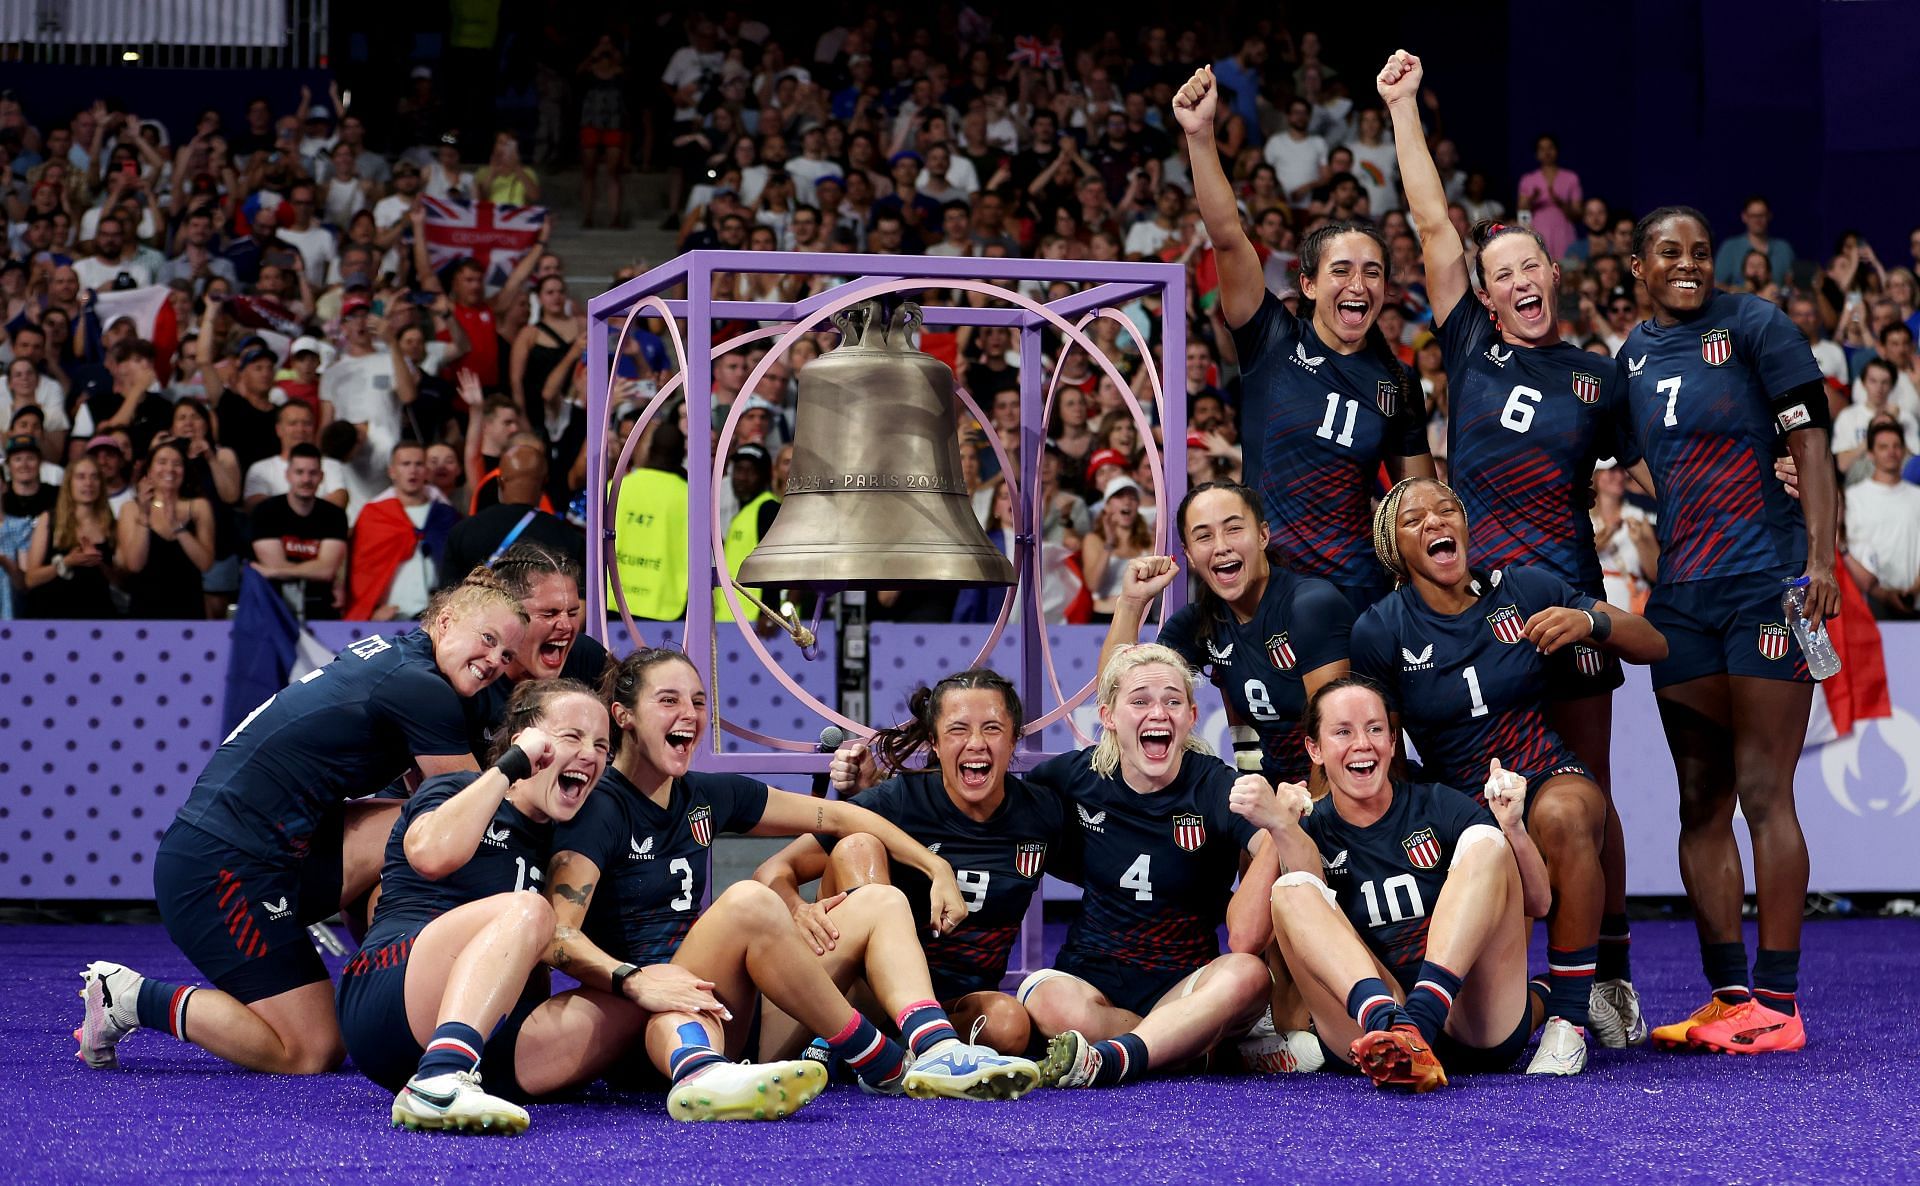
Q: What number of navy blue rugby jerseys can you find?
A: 12